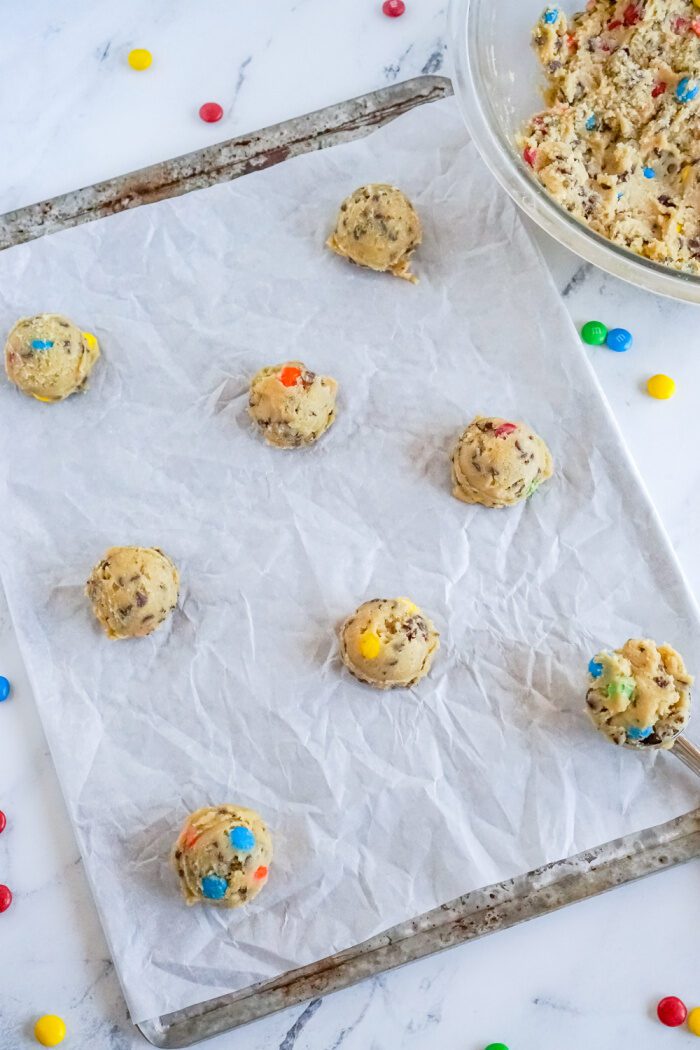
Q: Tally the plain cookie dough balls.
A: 2